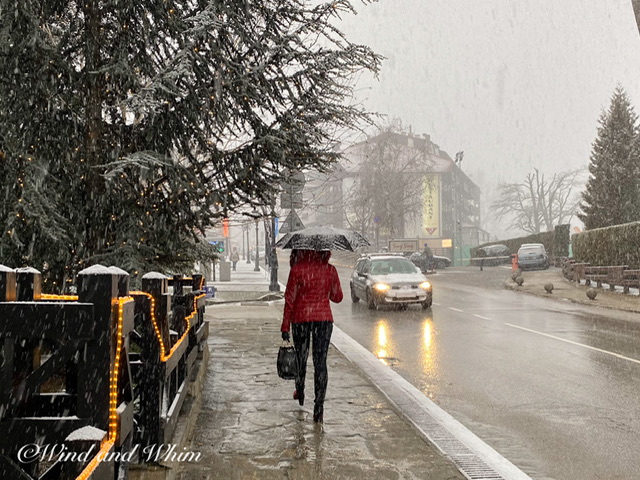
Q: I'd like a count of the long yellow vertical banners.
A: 1